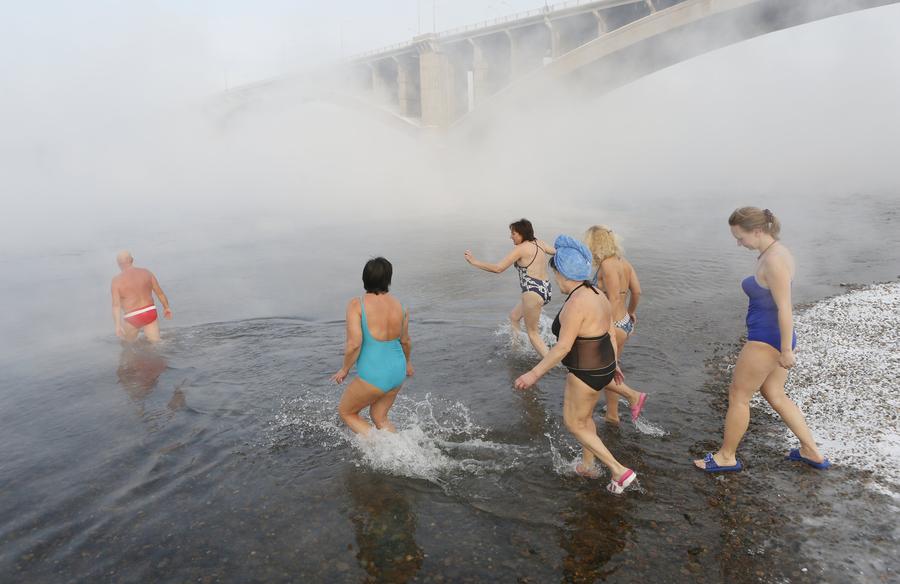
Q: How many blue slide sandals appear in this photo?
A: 2